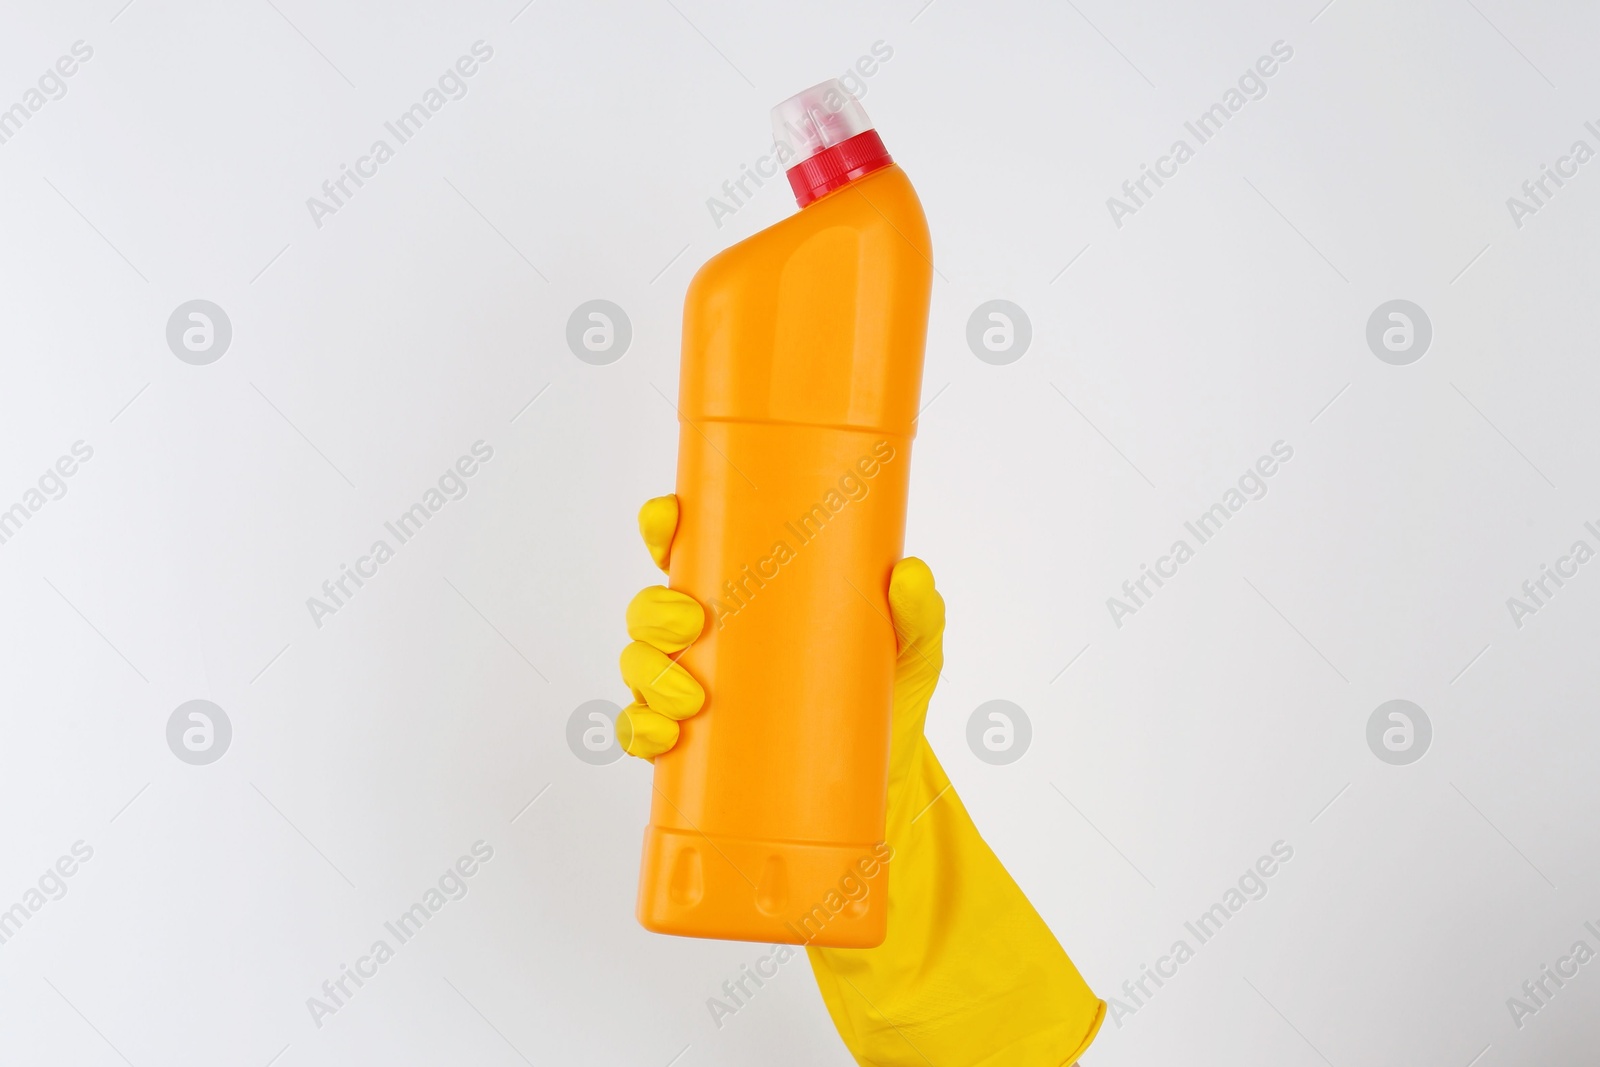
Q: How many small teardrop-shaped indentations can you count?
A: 3